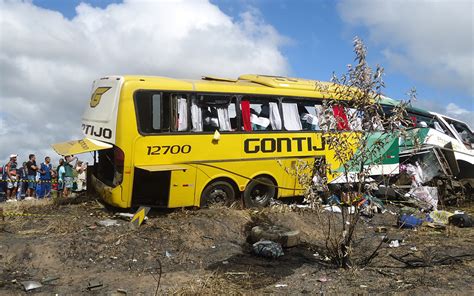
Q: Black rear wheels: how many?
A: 2